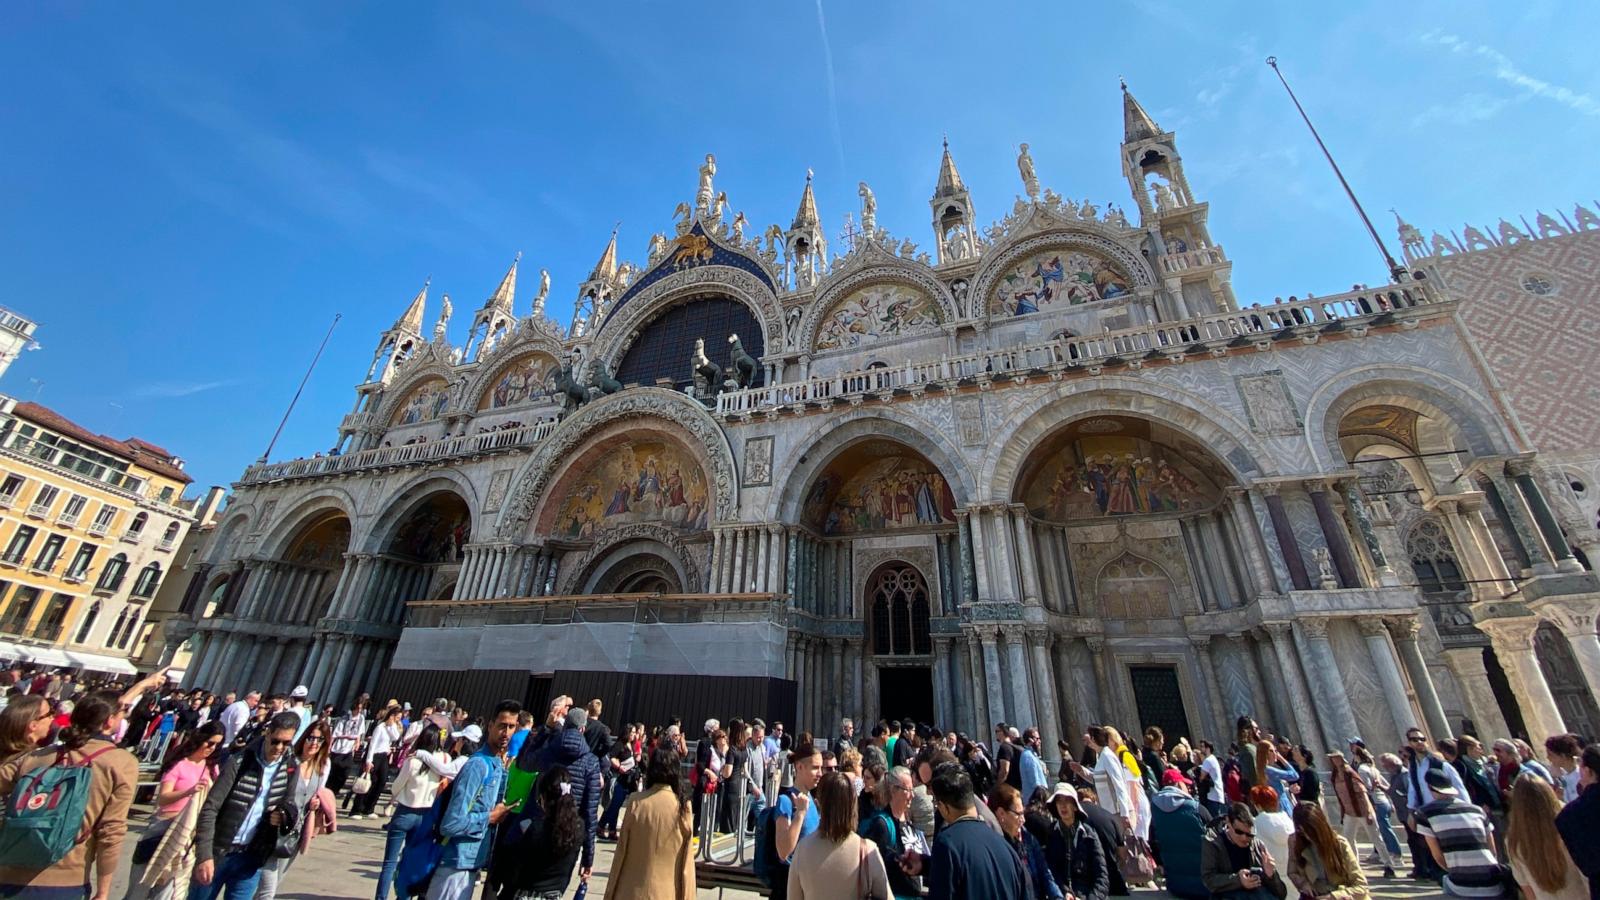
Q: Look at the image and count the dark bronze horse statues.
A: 4